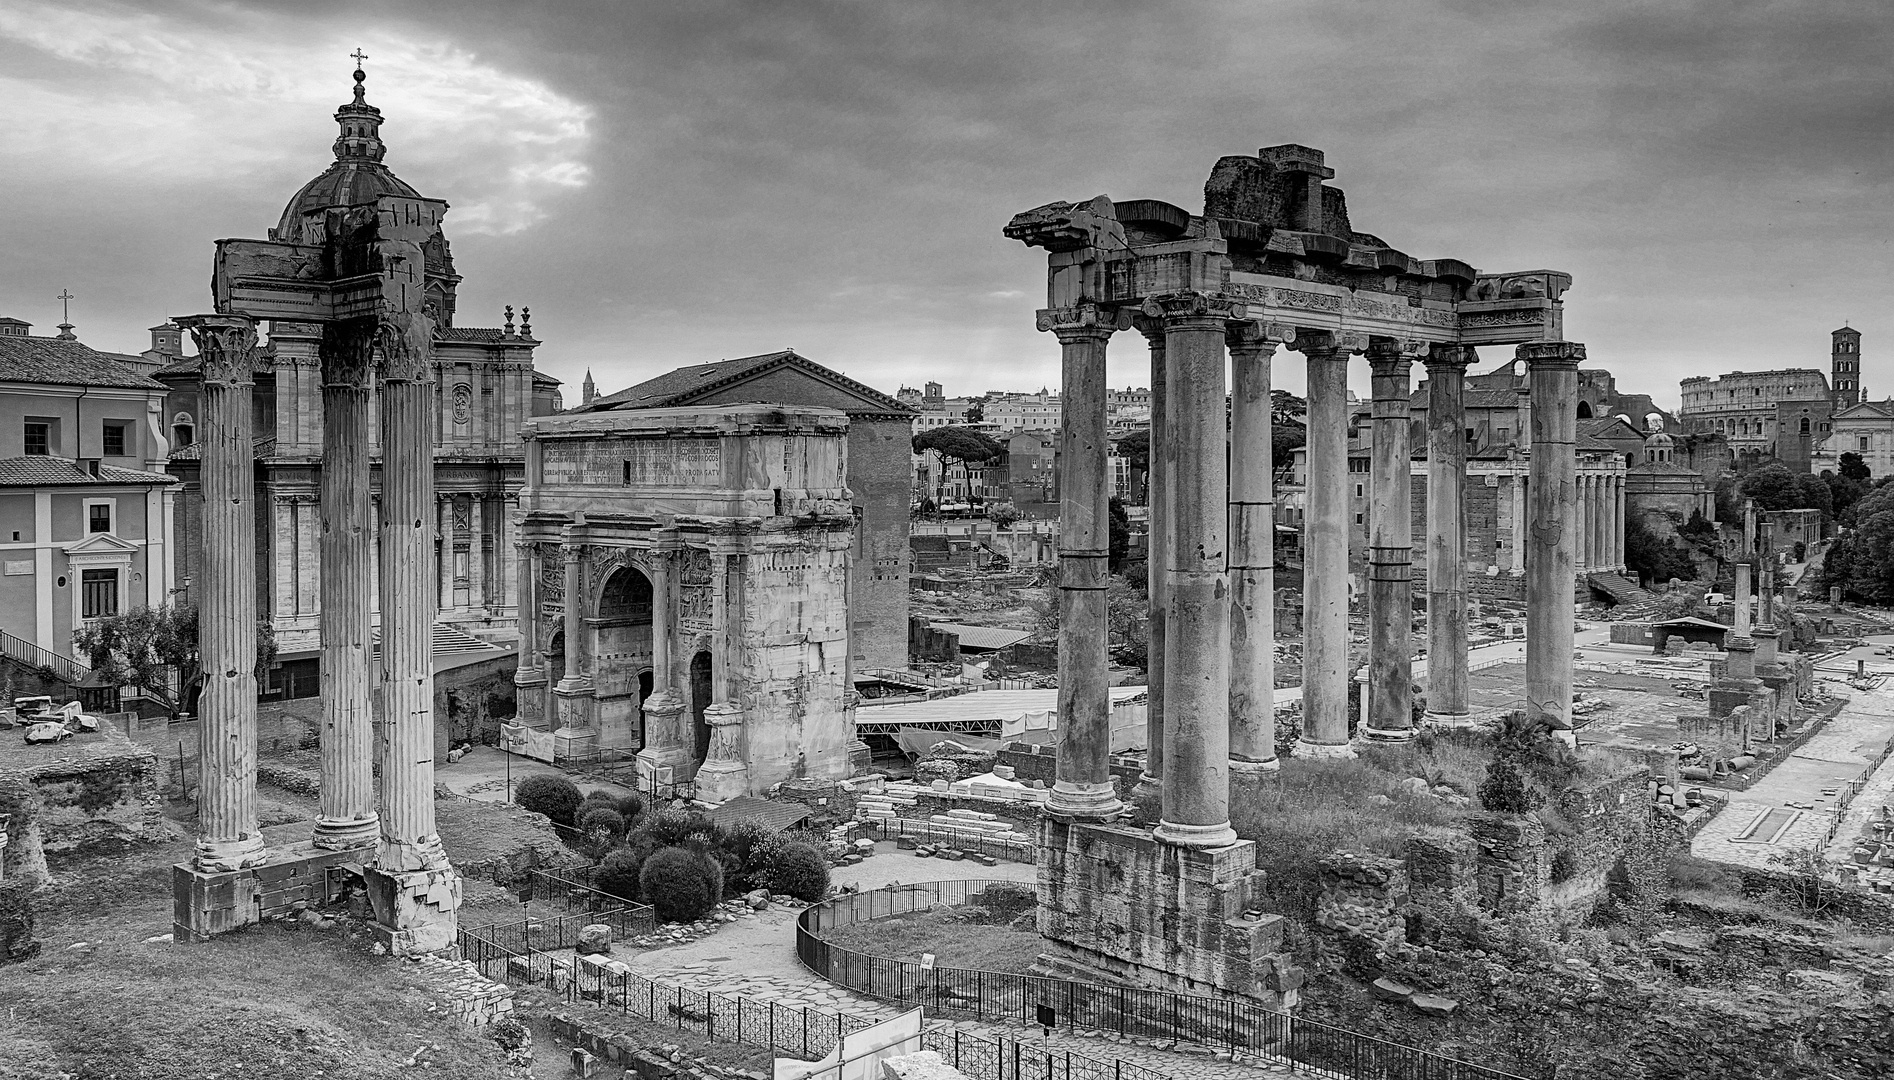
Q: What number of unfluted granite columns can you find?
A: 8